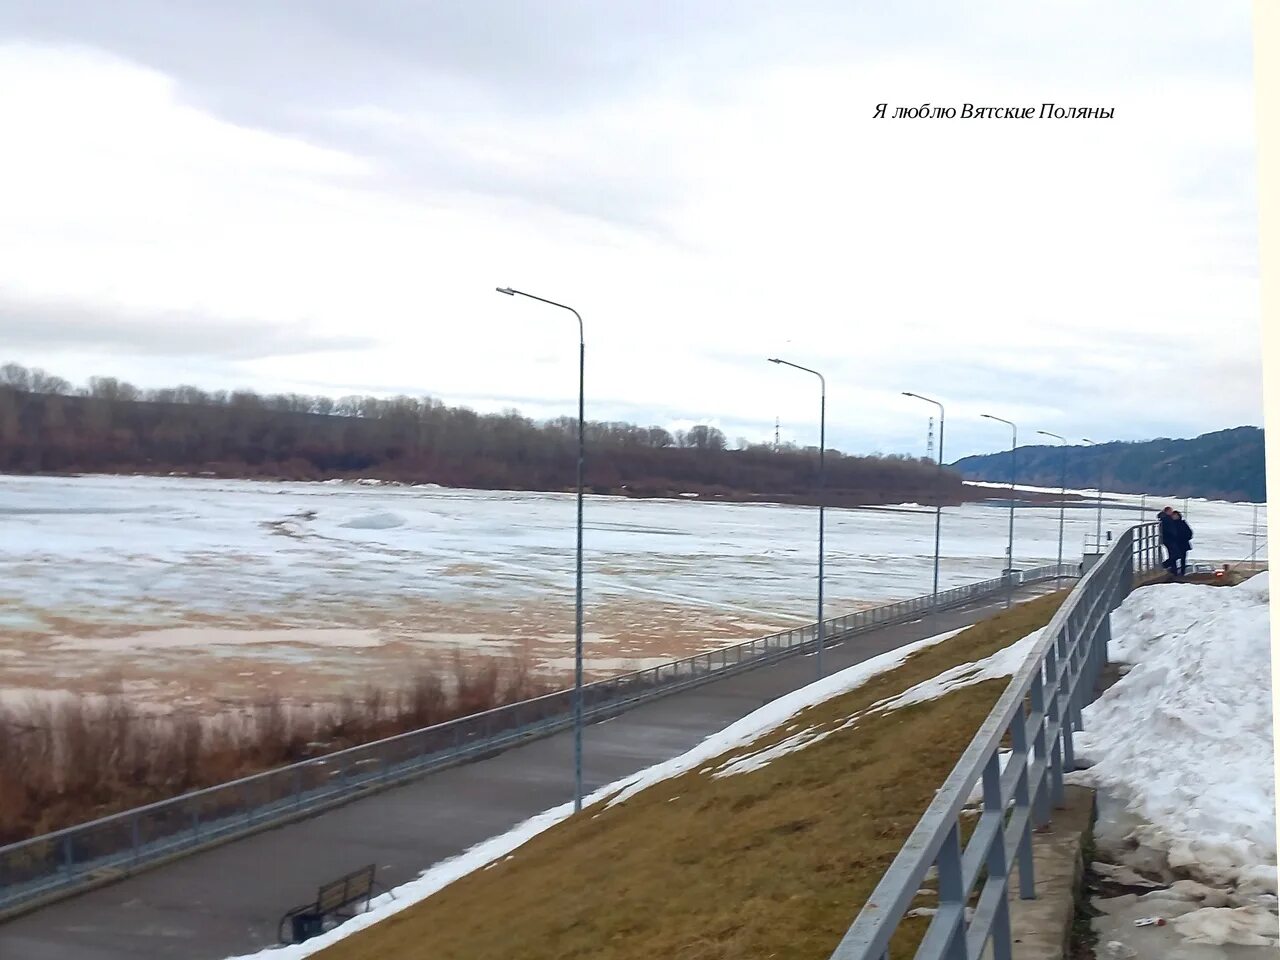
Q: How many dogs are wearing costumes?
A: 0